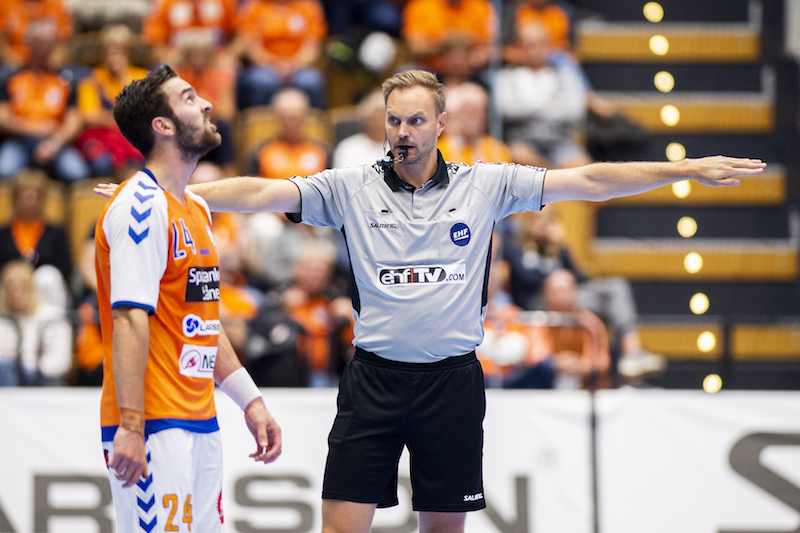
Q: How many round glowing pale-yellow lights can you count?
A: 11